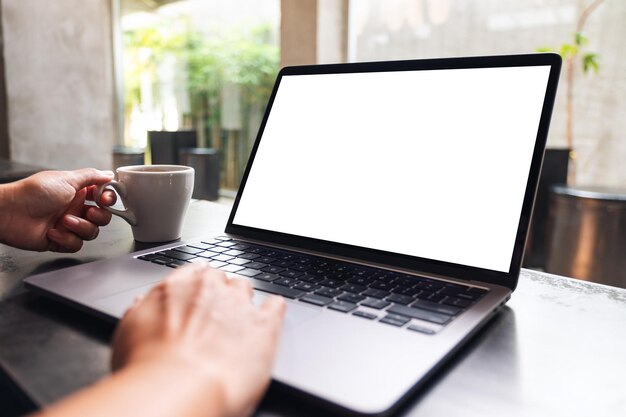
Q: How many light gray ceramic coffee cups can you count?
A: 1